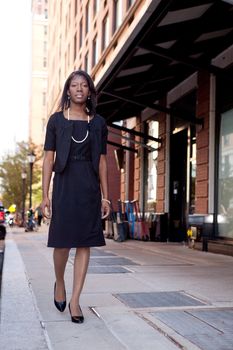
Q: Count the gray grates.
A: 5